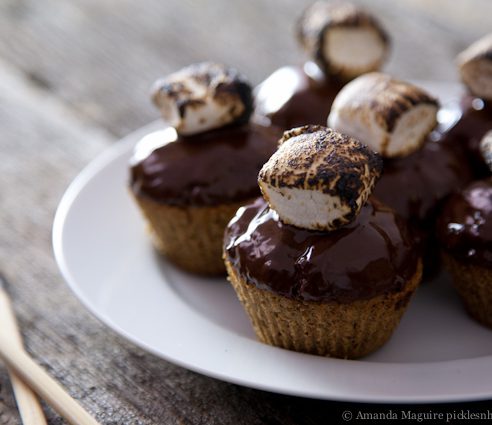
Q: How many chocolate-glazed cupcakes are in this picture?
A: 6